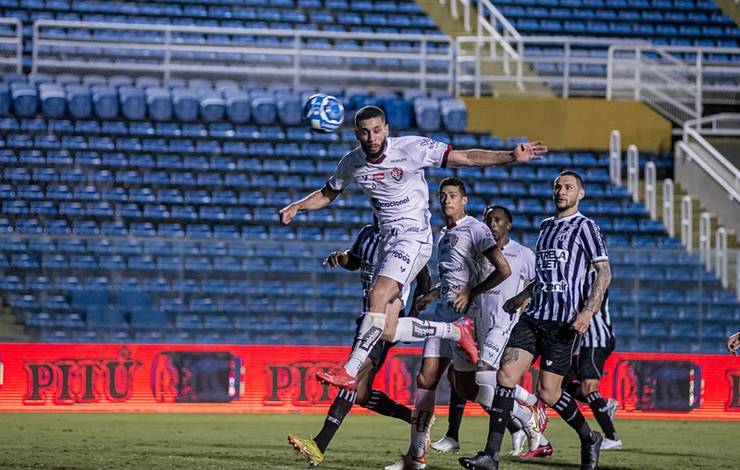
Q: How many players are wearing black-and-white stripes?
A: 3